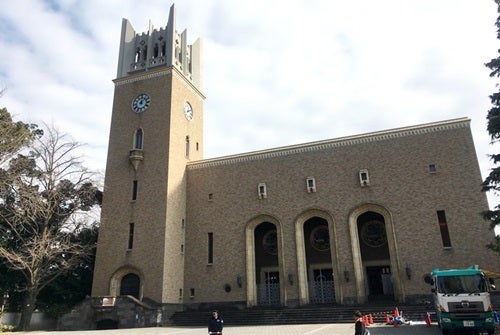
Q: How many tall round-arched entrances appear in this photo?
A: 3